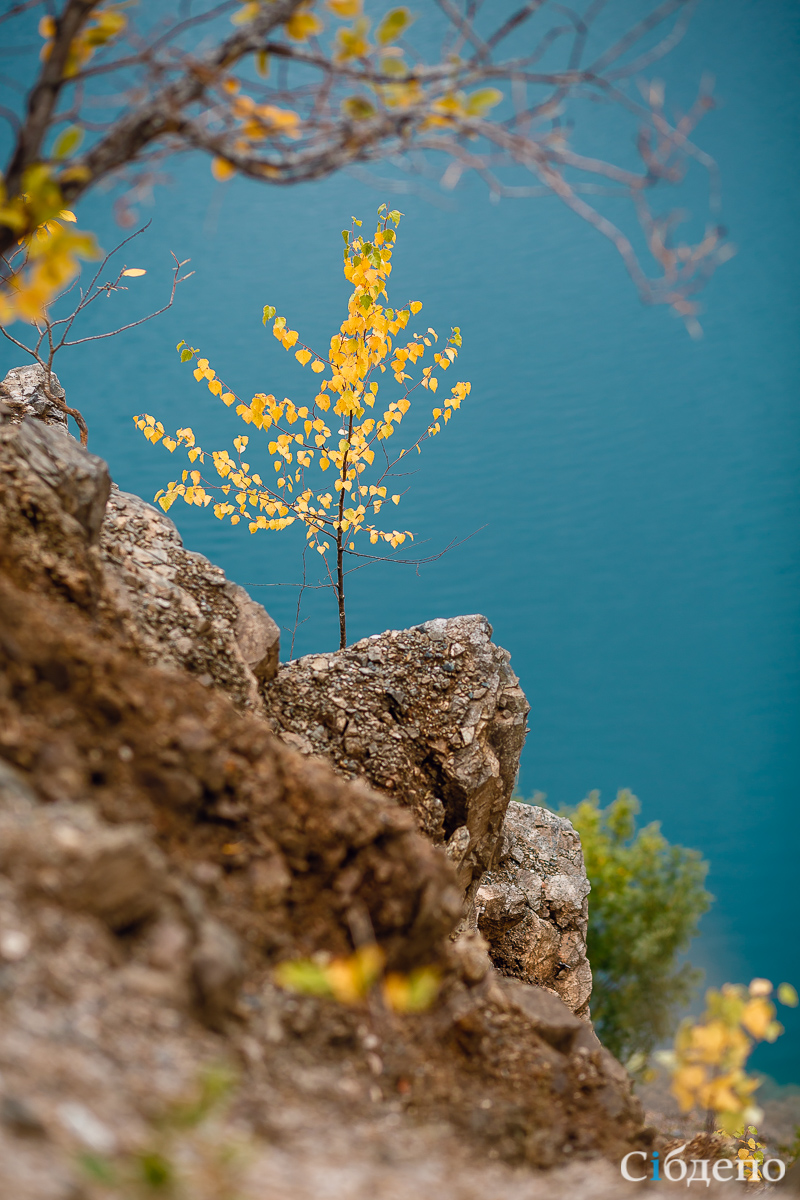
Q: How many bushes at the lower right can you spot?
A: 2